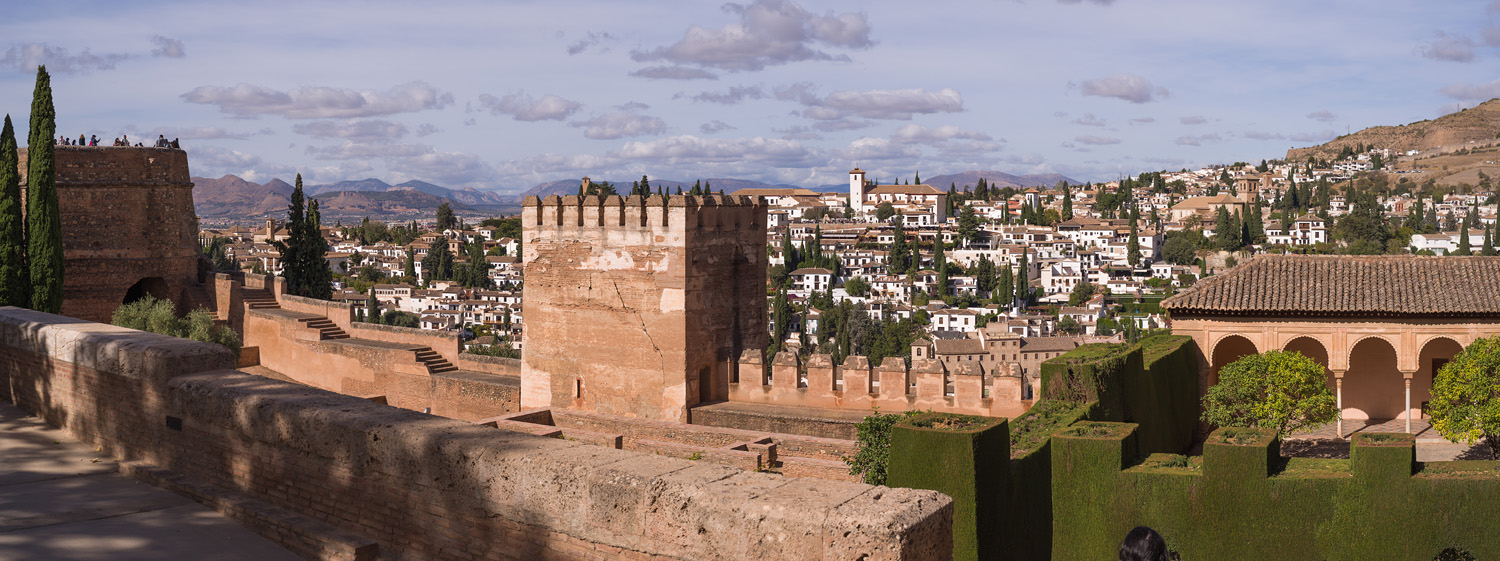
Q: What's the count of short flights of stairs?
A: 3